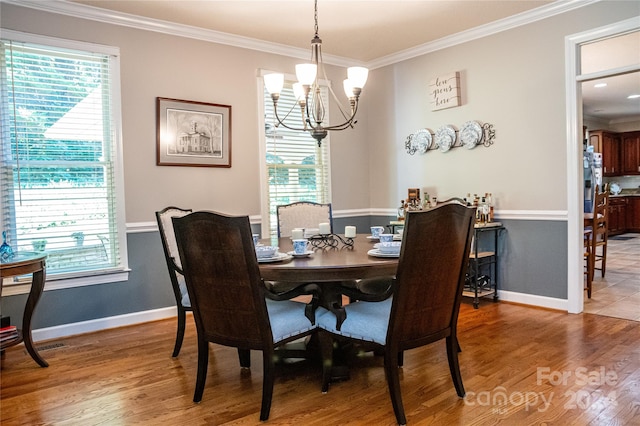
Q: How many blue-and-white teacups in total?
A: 4